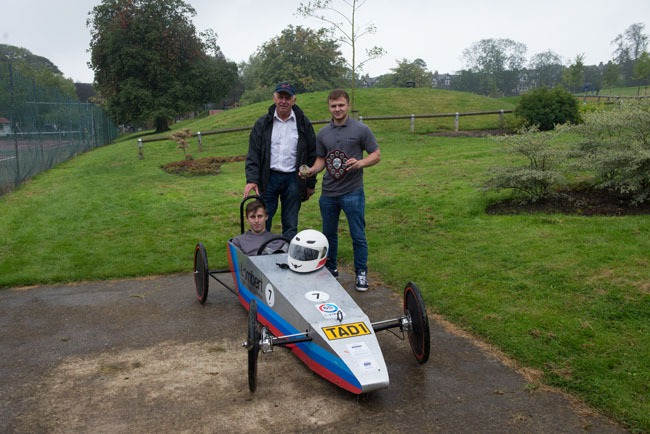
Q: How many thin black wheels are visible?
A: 3